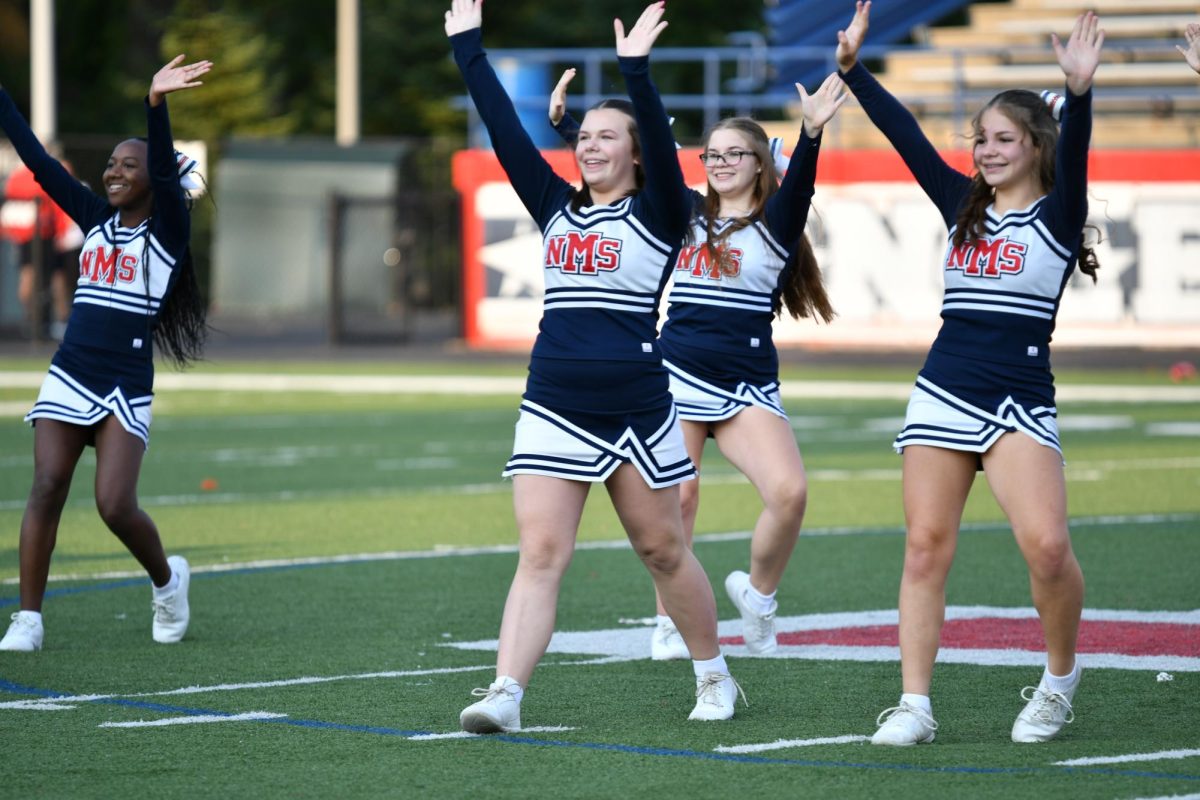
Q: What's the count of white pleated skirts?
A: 4